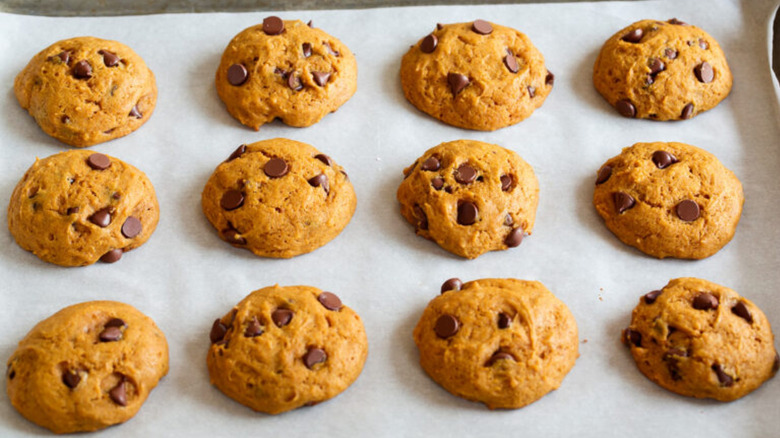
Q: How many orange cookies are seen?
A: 12